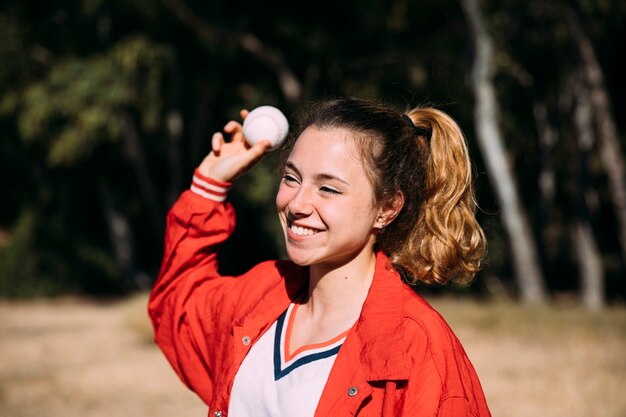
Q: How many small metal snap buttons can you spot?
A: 3